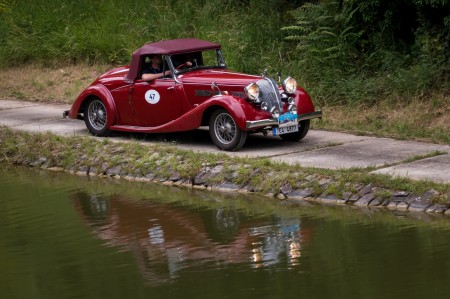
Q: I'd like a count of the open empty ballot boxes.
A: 0